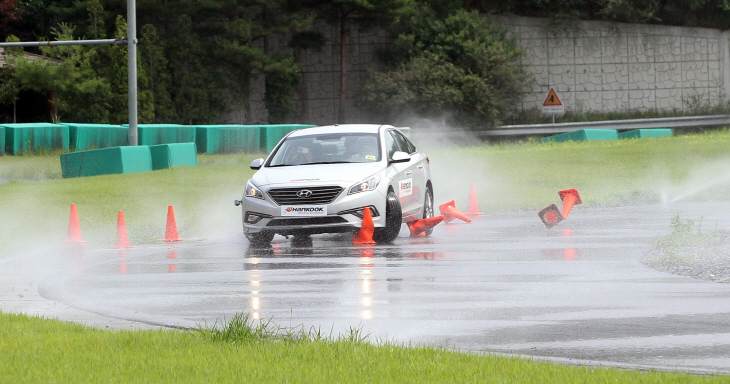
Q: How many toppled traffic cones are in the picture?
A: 4